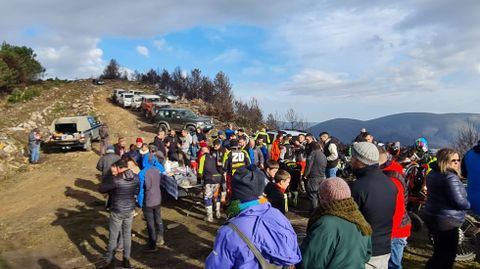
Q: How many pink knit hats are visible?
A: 1